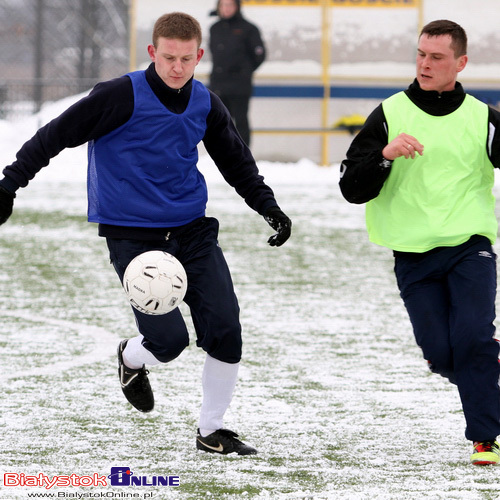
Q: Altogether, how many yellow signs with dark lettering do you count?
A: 2